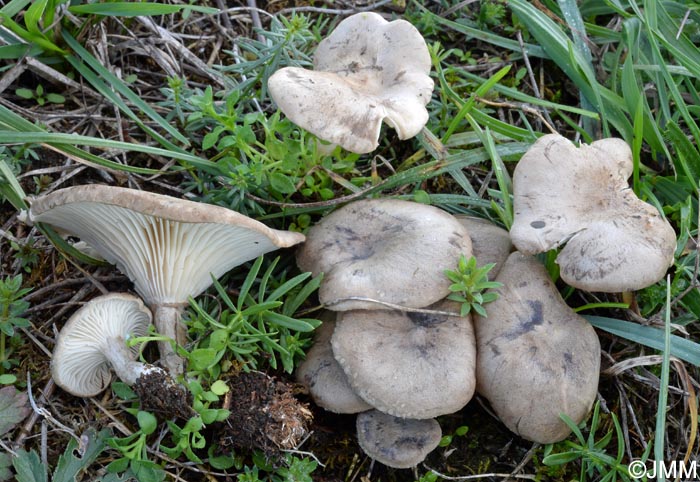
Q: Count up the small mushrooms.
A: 2